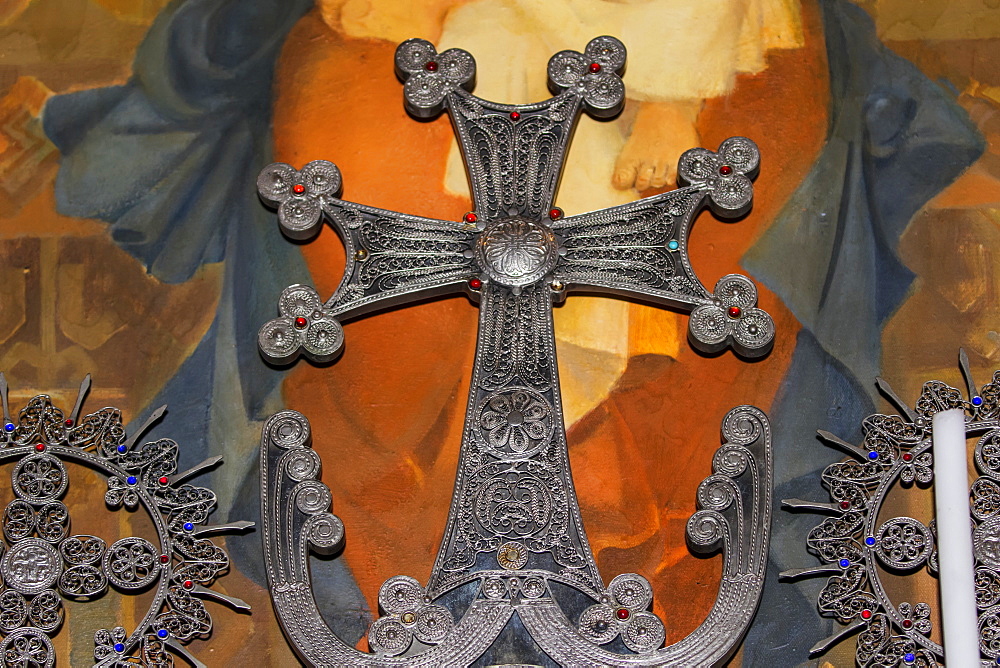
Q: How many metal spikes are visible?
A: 13